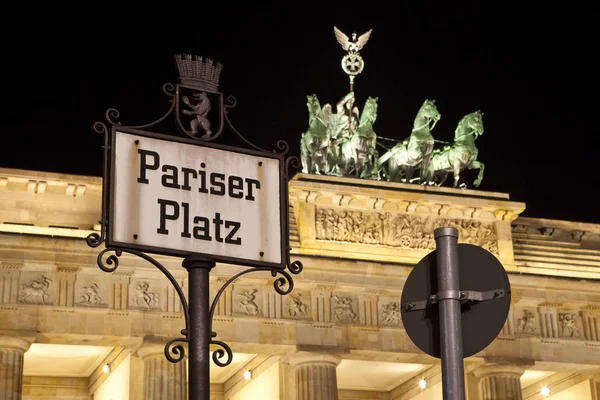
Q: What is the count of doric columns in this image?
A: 4